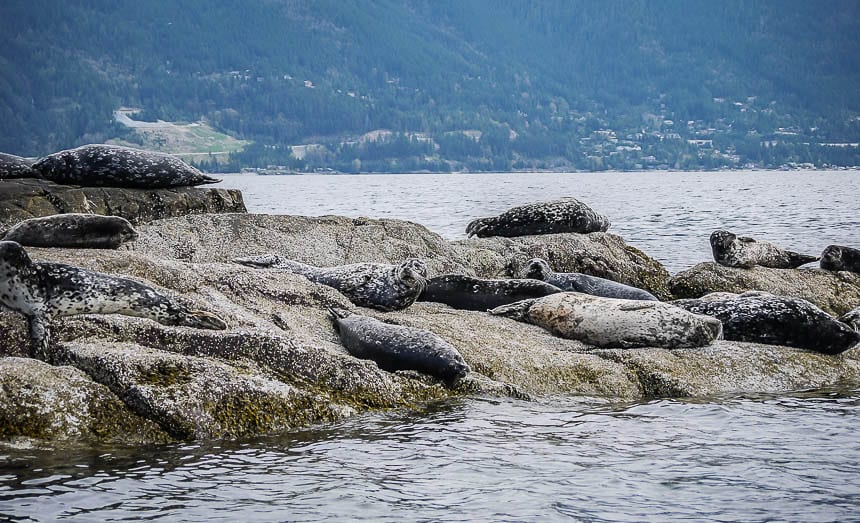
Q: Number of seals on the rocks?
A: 14